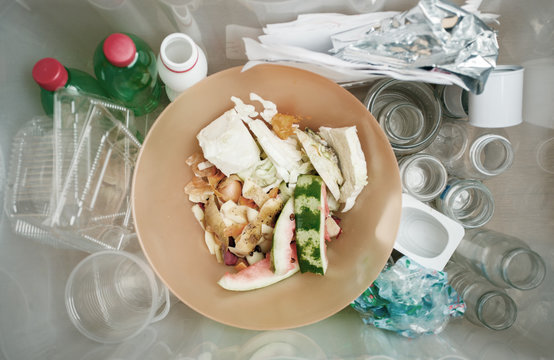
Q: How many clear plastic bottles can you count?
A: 0